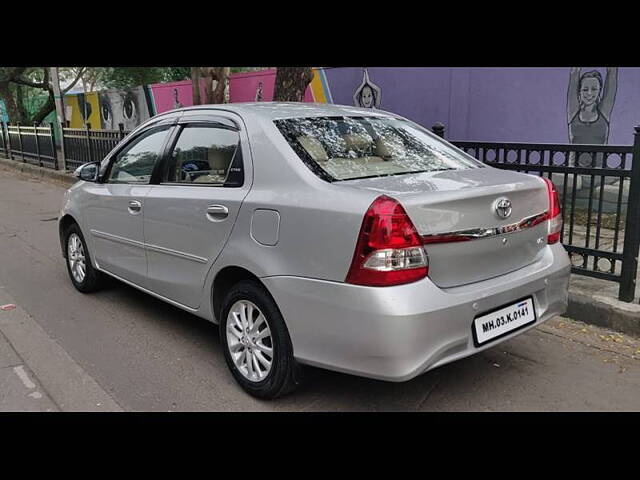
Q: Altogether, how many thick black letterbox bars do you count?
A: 2